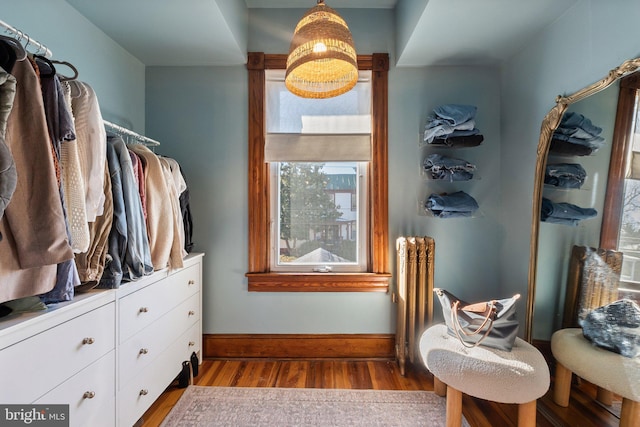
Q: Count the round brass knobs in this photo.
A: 8